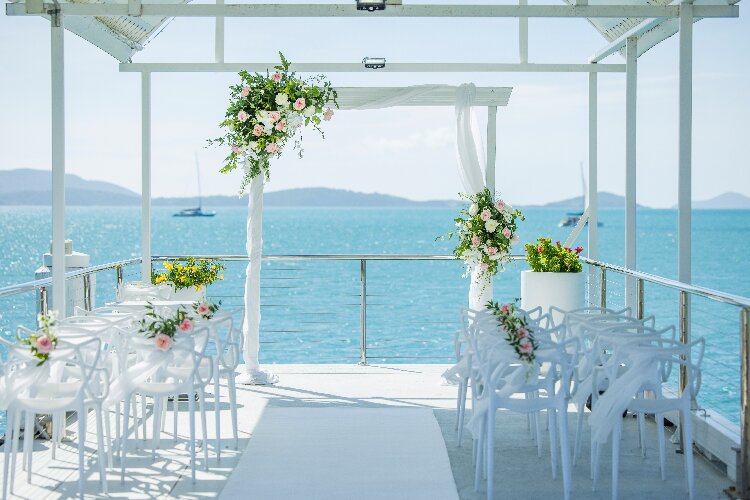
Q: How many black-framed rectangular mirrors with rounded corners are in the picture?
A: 0